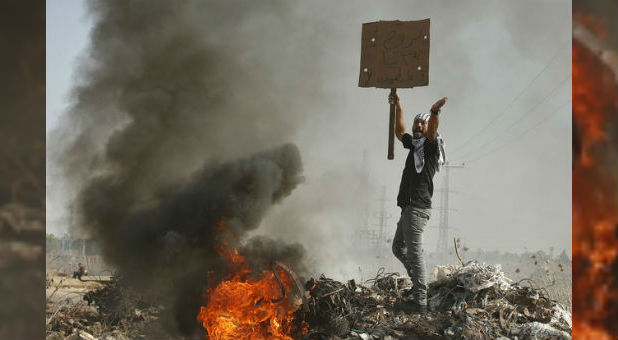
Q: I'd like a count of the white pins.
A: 4